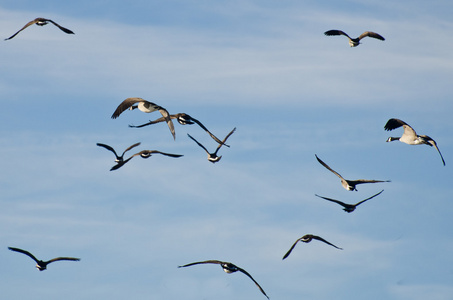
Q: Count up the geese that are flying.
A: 13